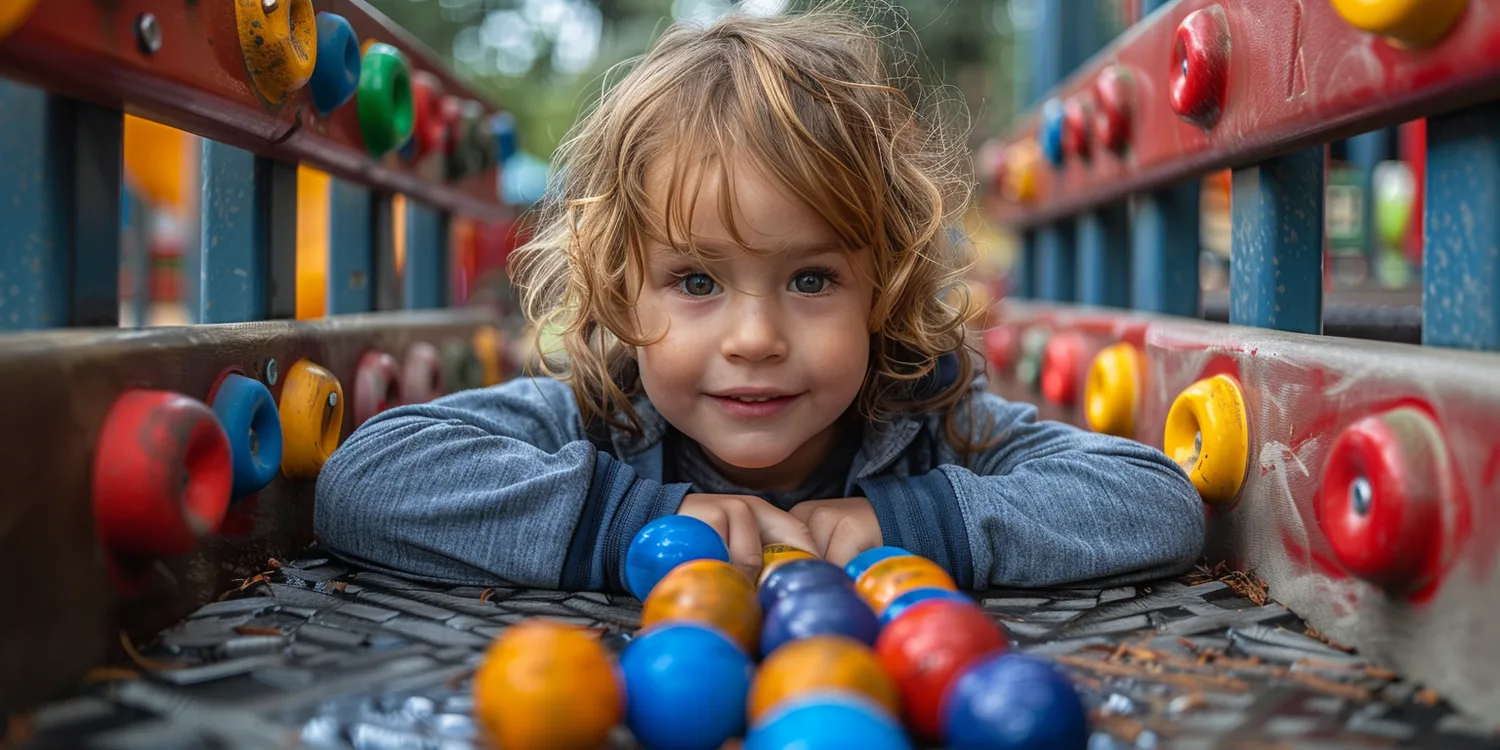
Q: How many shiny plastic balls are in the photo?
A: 14